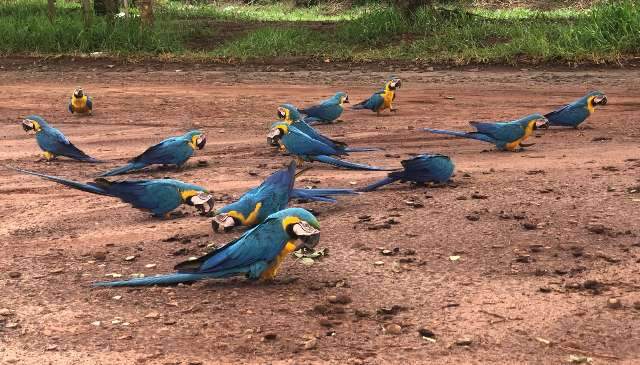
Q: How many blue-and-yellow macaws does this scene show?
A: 13